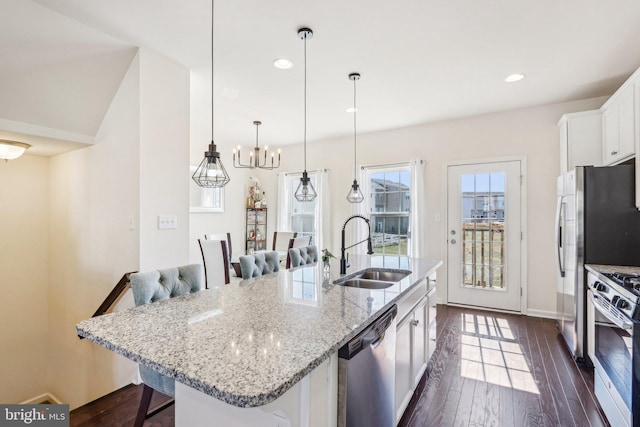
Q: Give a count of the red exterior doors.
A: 0